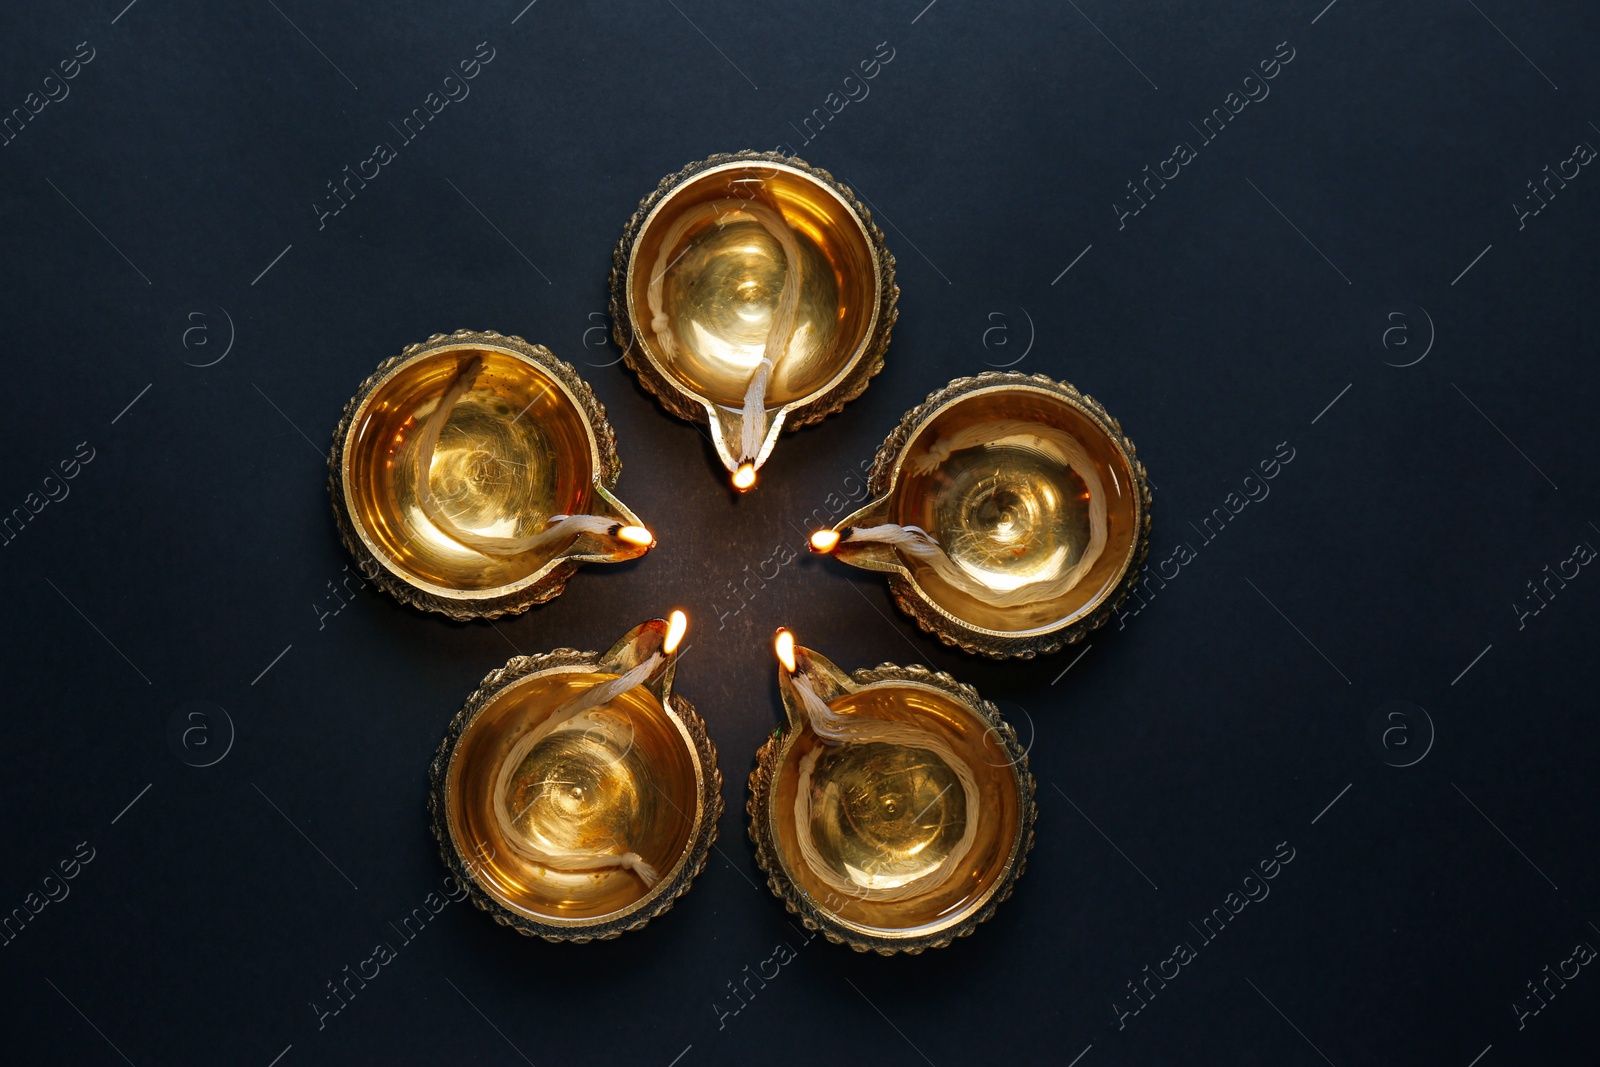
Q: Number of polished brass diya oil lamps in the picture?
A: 5